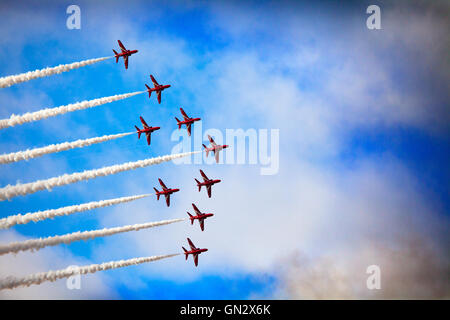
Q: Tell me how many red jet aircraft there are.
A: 9